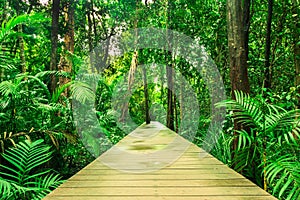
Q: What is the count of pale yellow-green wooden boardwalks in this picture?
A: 1